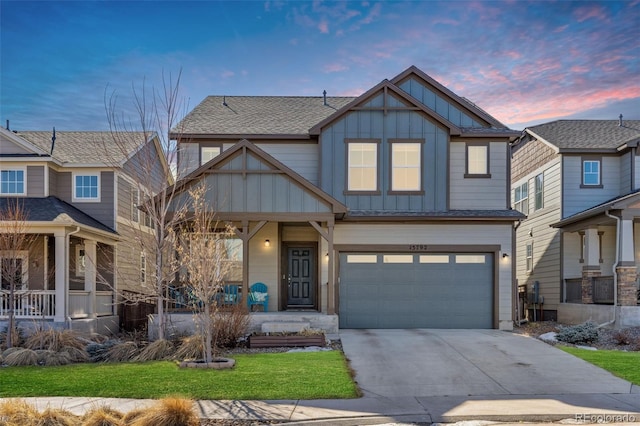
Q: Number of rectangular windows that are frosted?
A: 4